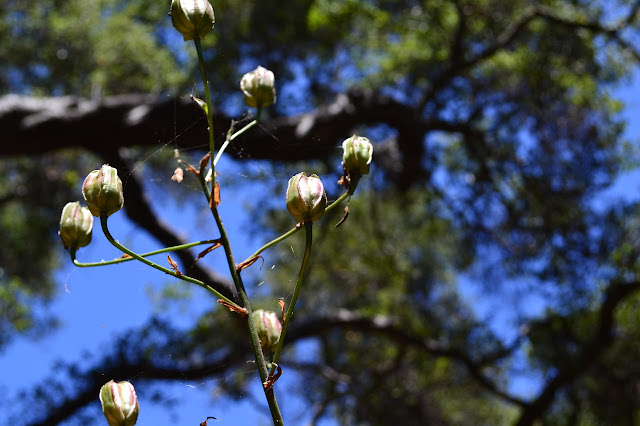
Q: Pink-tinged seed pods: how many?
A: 8